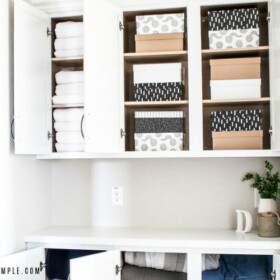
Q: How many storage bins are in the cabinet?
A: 12